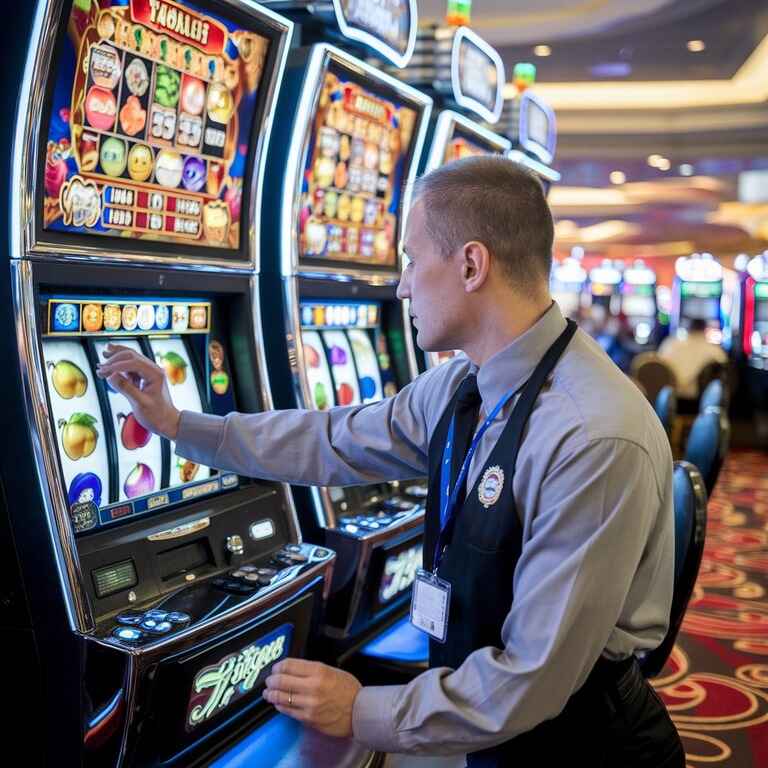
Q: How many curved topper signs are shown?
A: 3